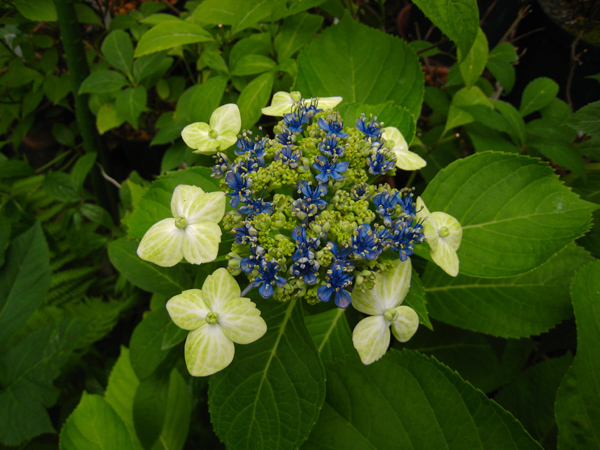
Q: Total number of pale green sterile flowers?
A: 7